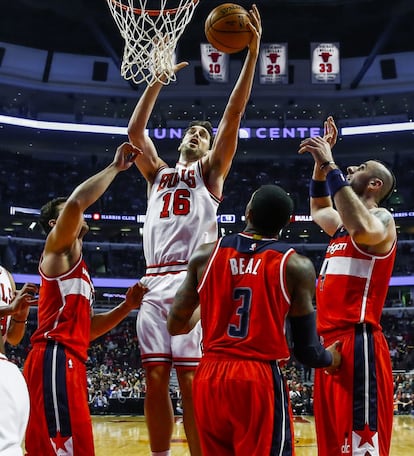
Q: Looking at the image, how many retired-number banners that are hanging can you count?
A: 3